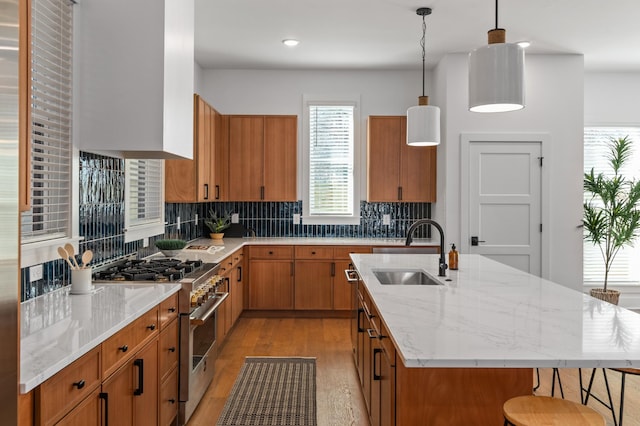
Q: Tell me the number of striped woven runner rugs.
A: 1